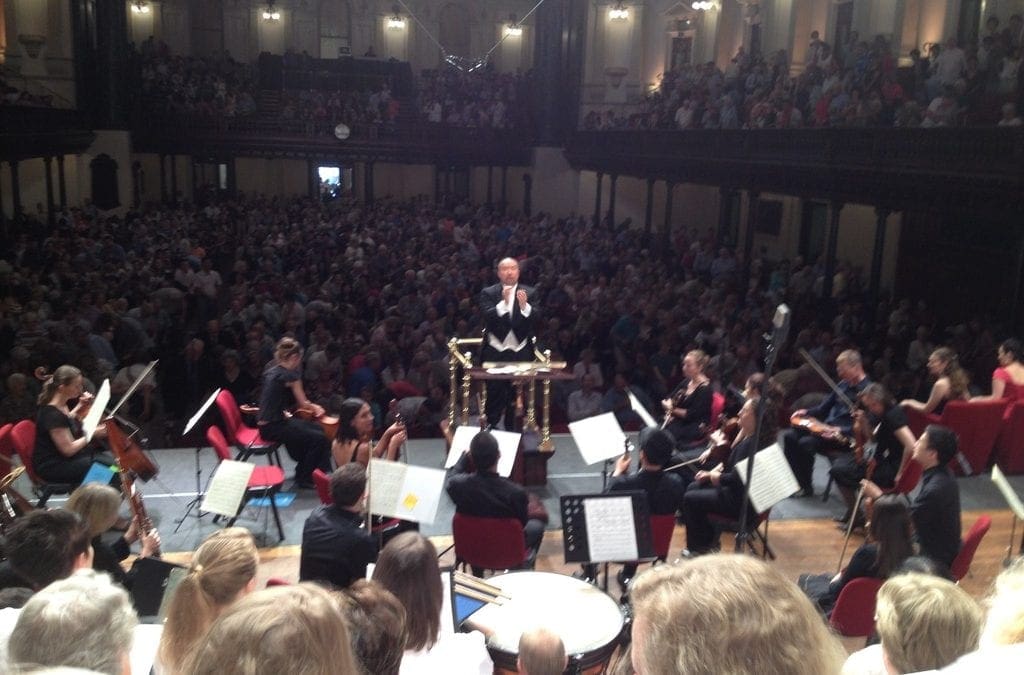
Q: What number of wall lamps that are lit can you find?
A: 6